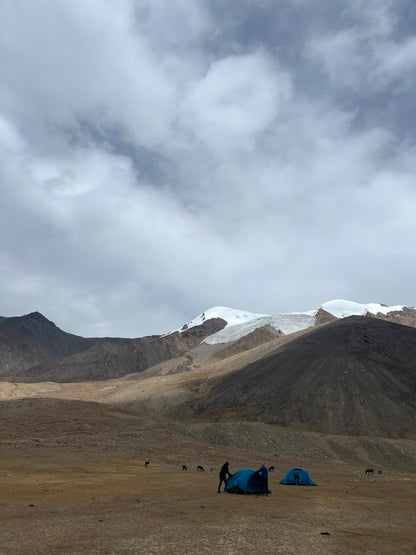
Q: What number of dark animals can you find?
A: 6